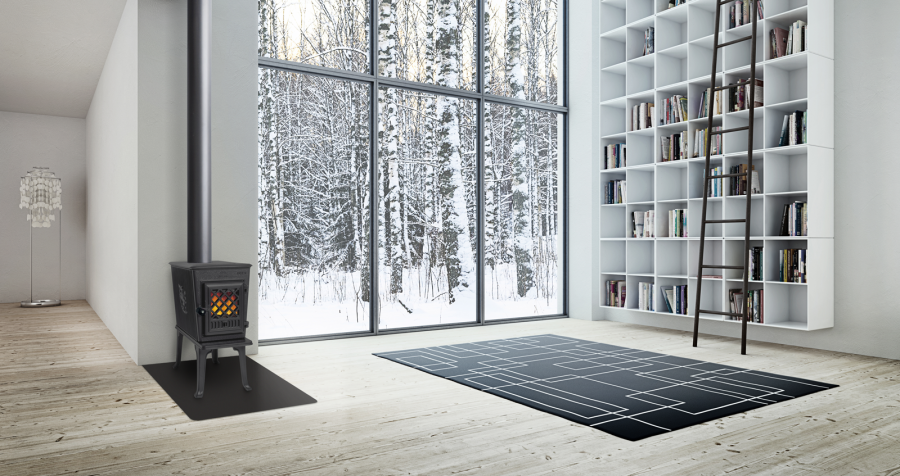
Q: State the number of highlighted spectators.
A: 0